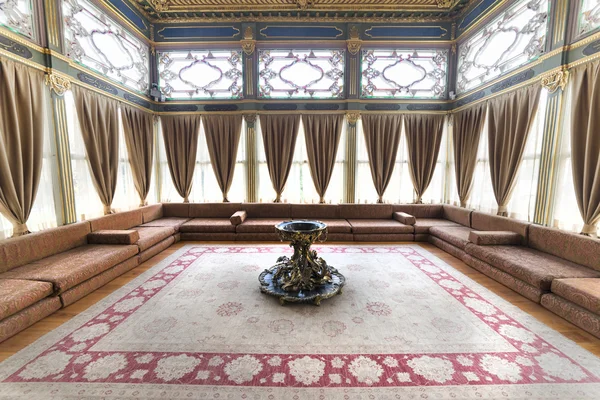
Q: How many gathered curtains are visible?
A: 12